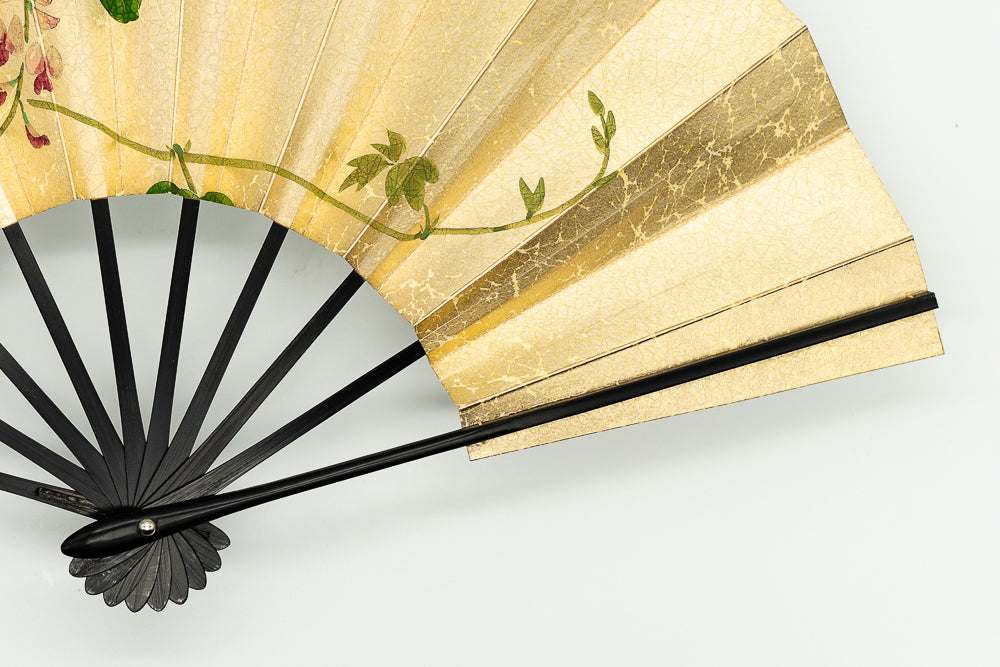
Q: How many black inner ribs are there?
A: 9